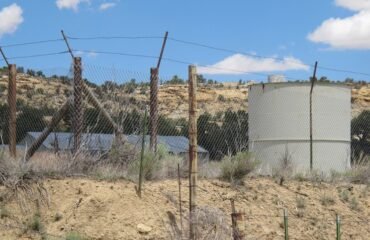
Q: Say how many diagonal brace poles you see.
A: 2